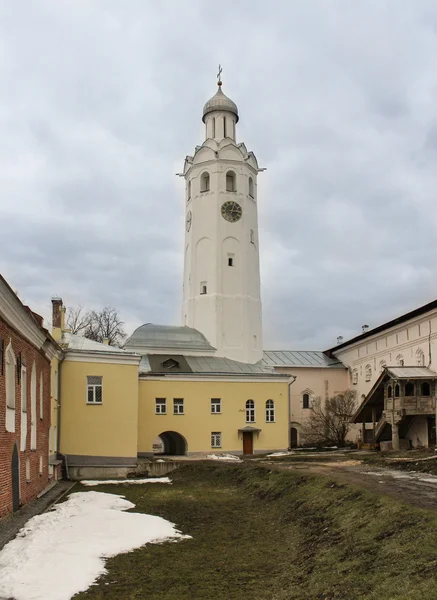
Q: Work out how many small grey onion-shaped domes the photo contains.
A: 1